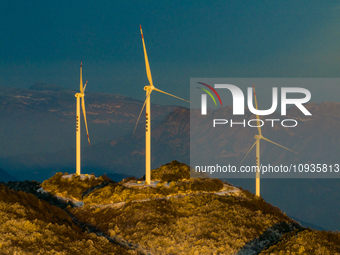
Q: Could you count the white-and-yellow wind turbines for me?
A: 3